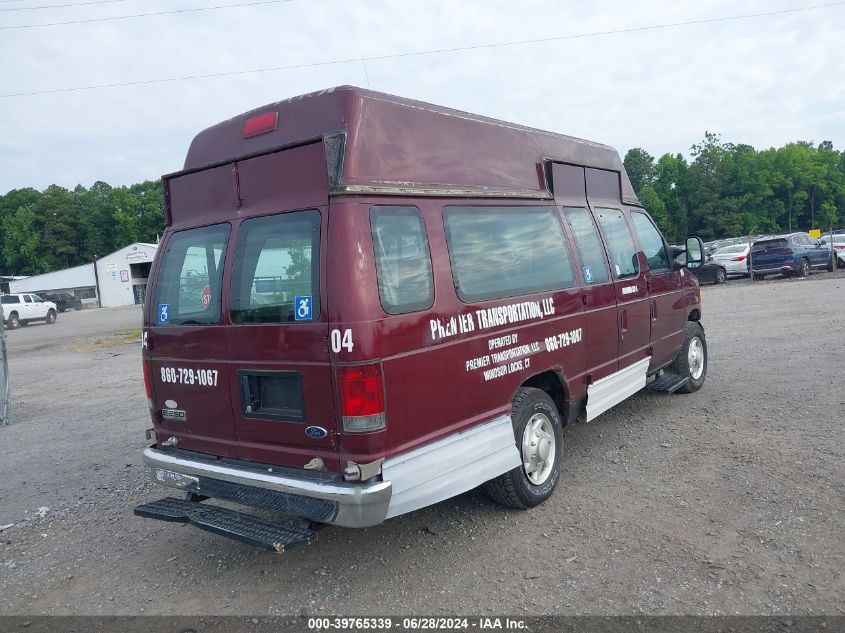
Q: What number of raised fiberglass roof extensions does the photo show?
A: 1